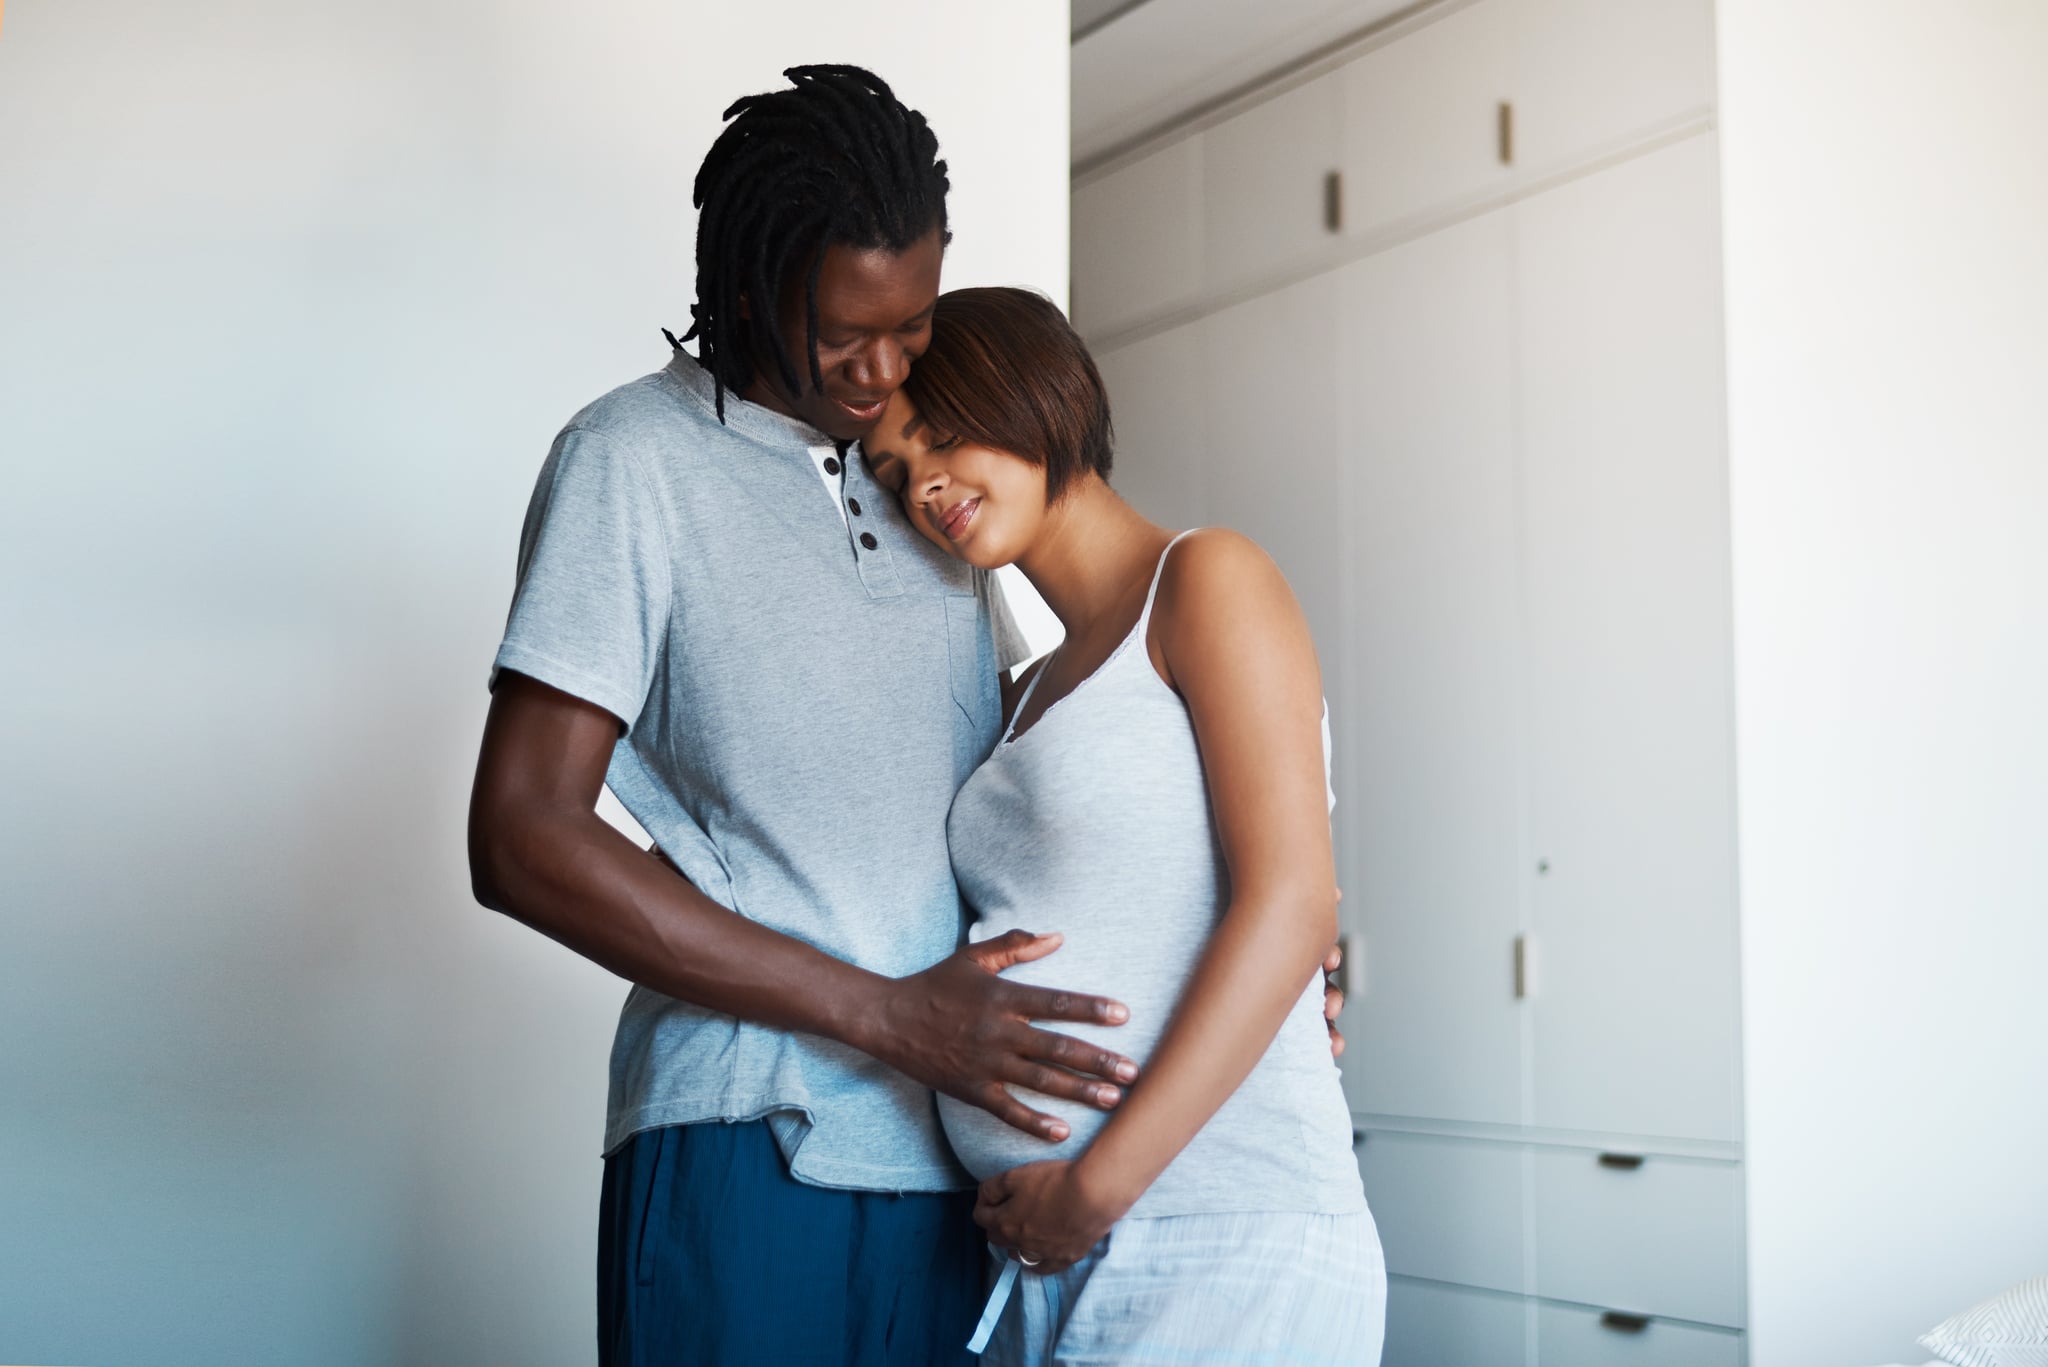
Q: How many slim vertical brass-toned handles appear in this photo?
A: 4